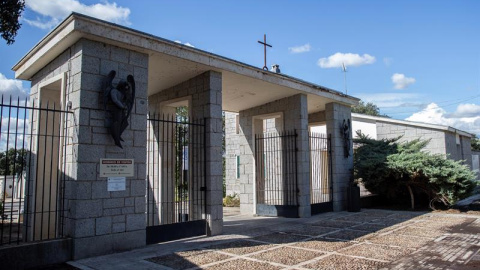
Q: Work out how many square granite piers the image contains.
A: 4